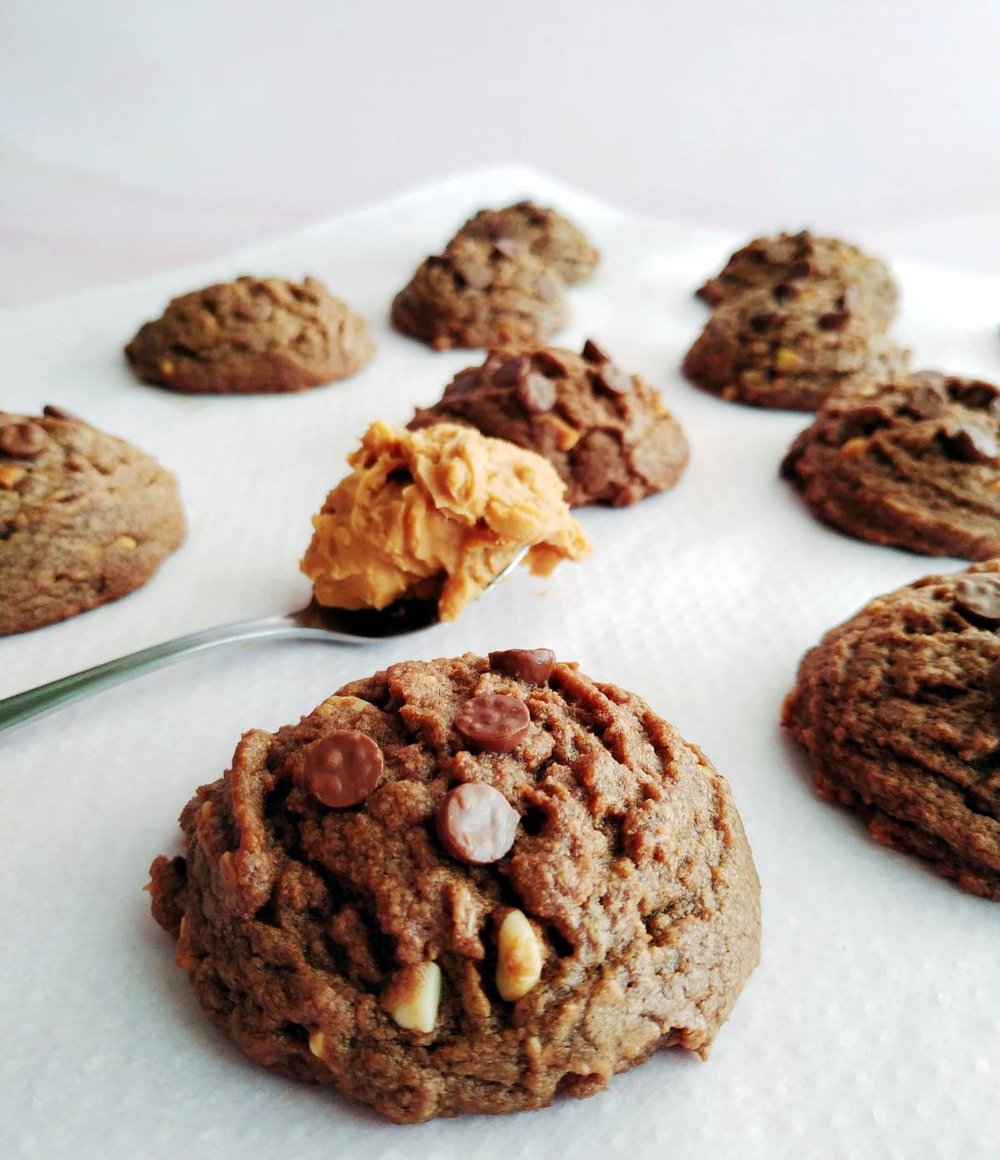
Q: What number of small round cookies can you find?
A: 10